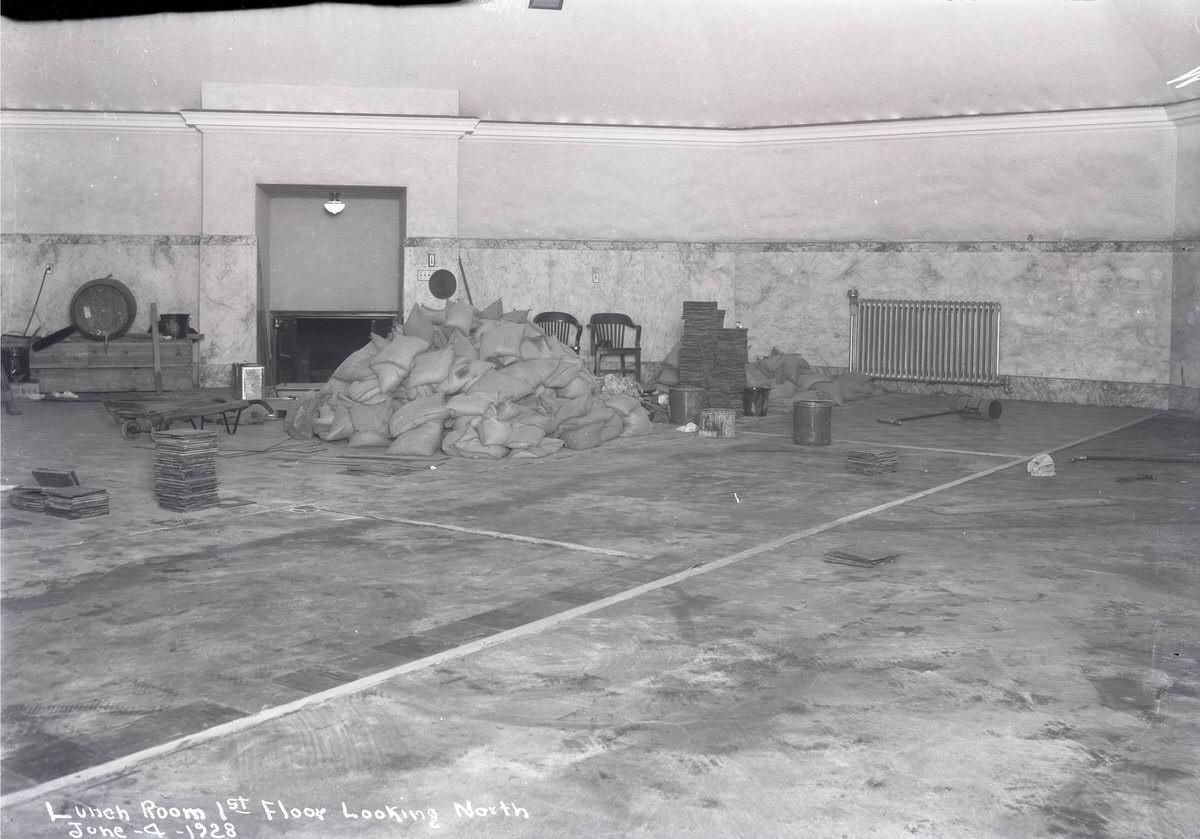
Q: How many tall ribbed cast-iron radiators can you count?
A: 1